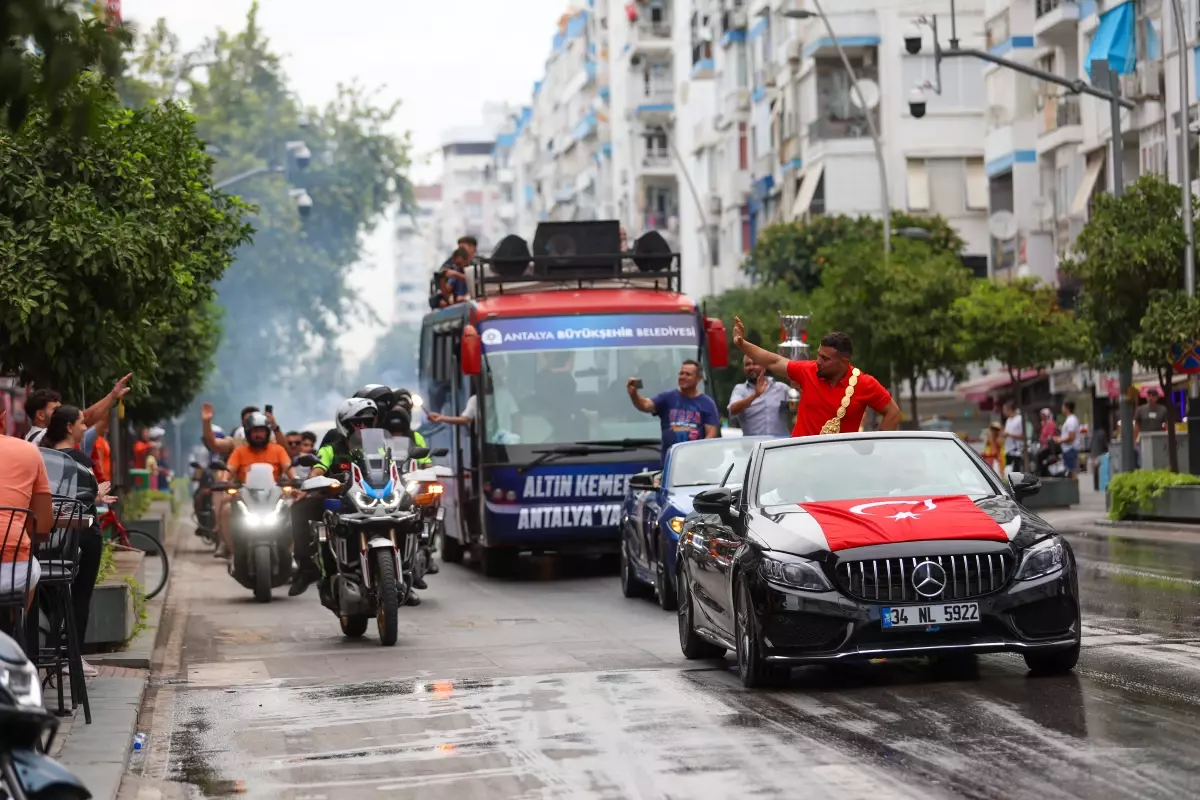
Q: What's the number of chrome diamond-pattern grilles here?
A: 0